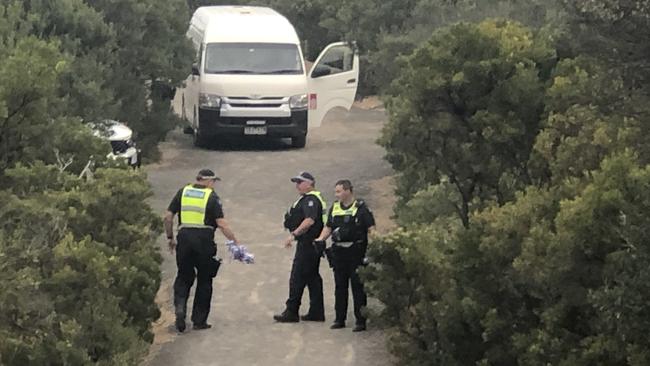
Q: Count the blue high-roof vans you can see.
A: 0